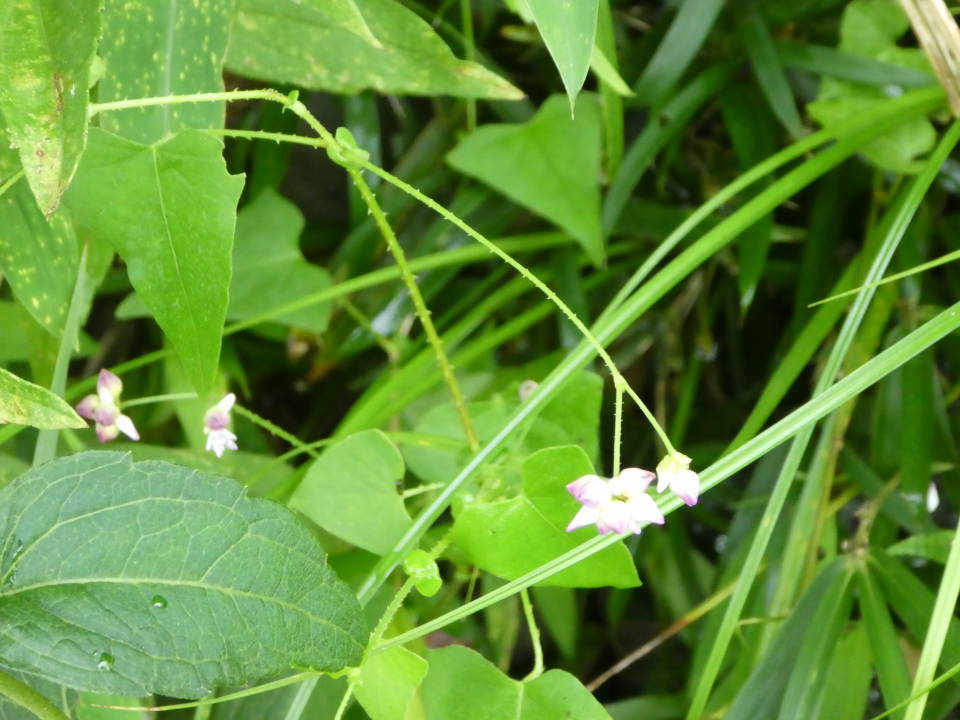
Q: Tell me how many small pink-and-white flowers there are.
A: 4